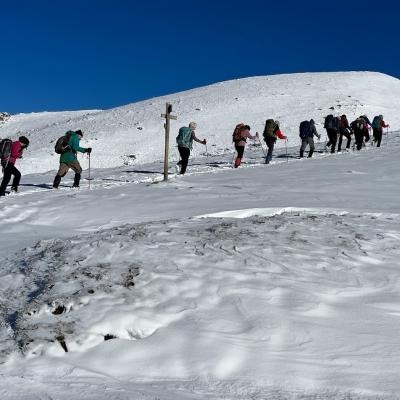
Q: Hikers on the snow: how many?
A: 11